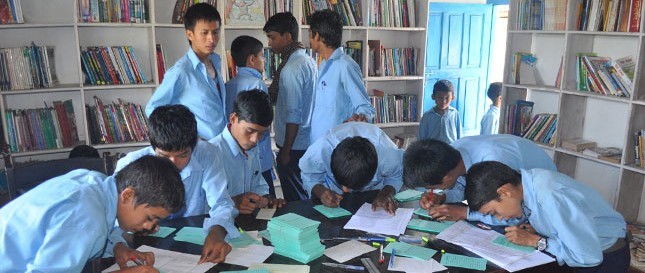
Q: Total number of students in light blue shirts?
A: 12